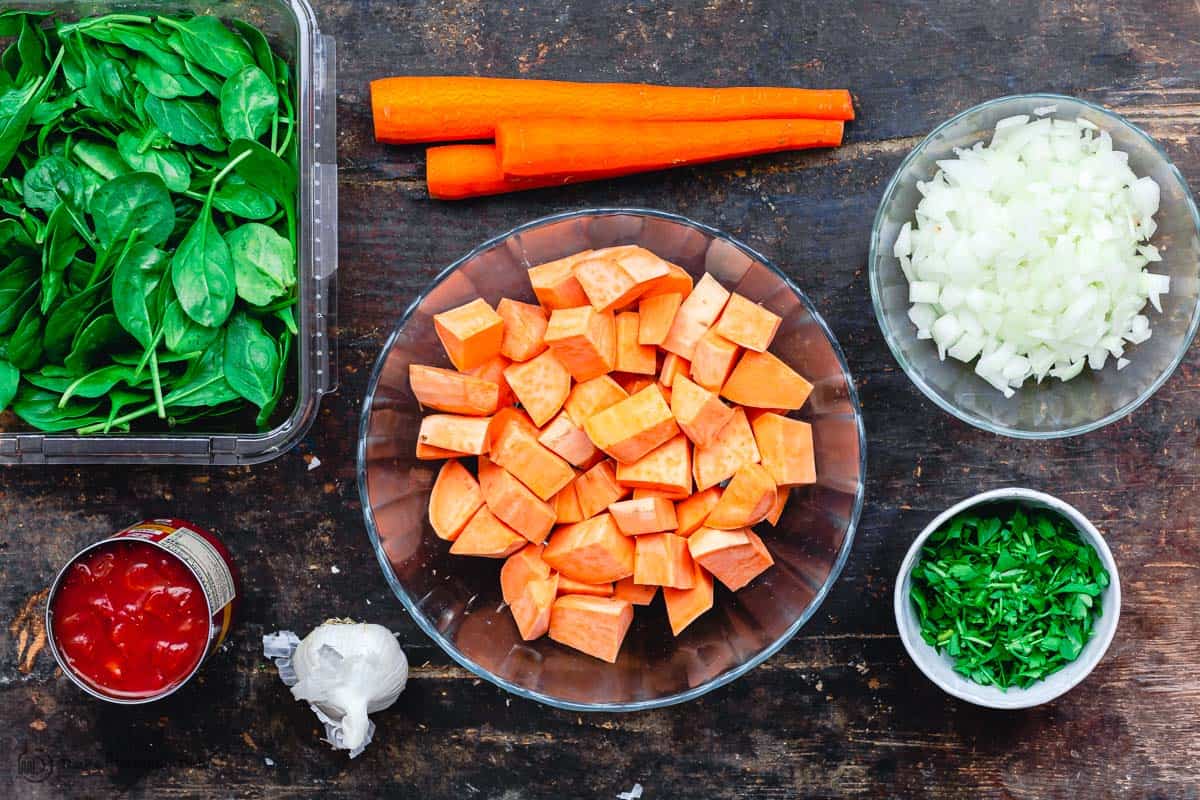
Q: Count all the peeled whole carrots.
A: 3